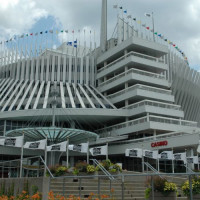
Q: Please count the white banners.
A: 10